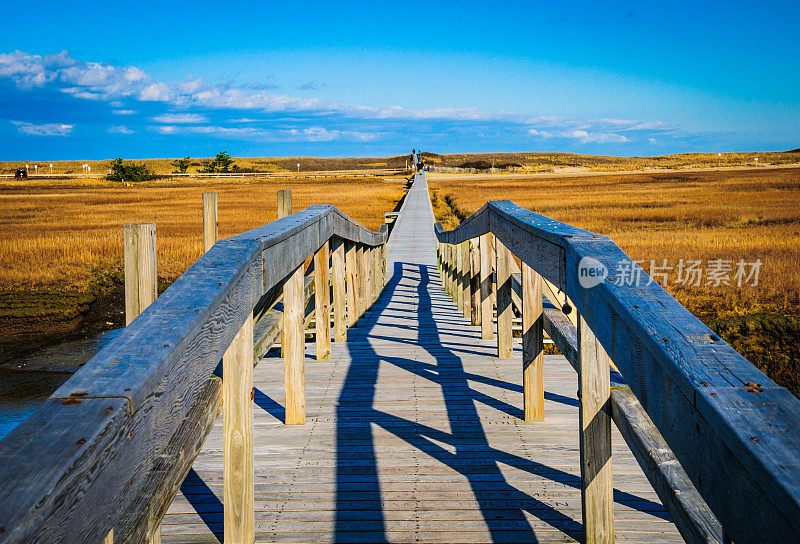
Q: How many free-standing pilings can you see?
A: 3